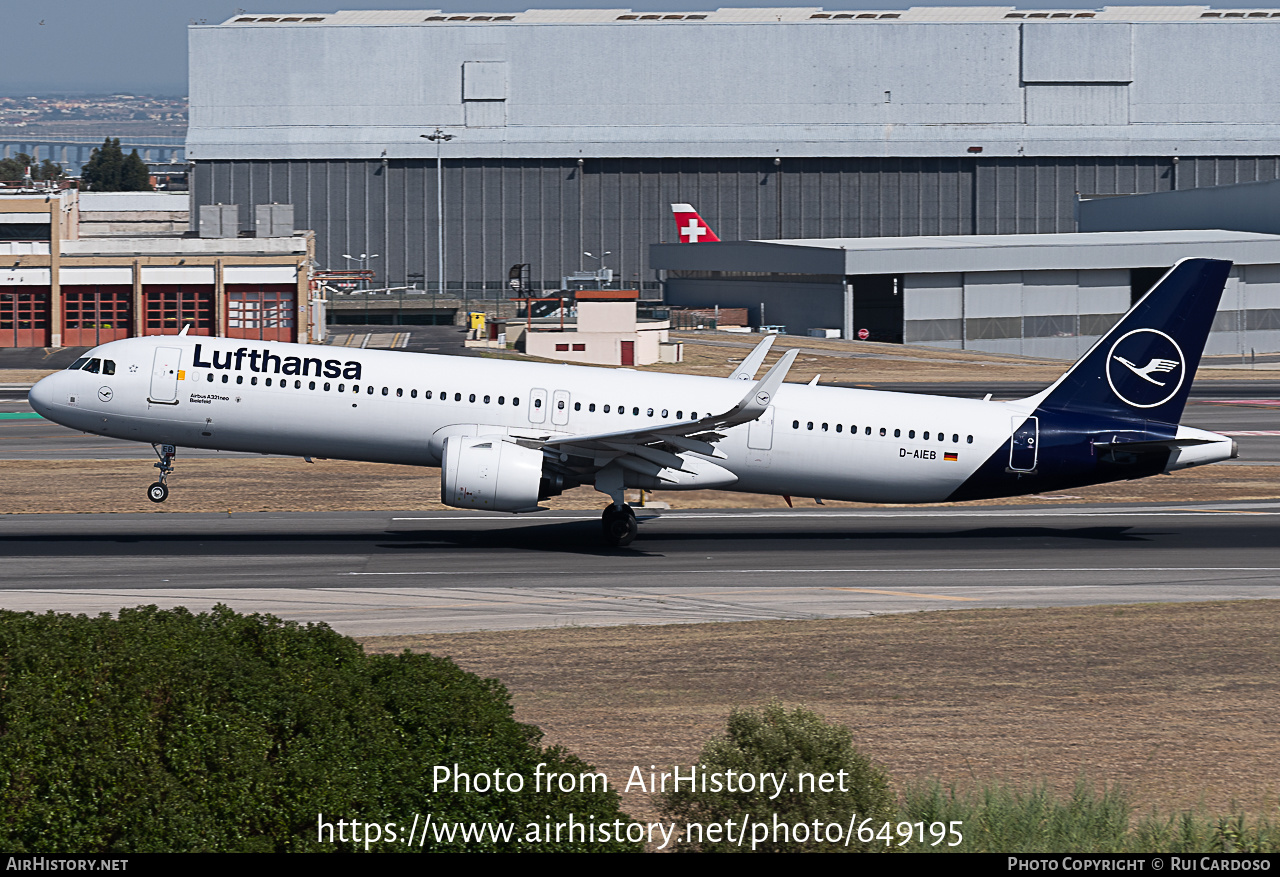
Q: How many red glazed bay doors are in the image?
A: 4